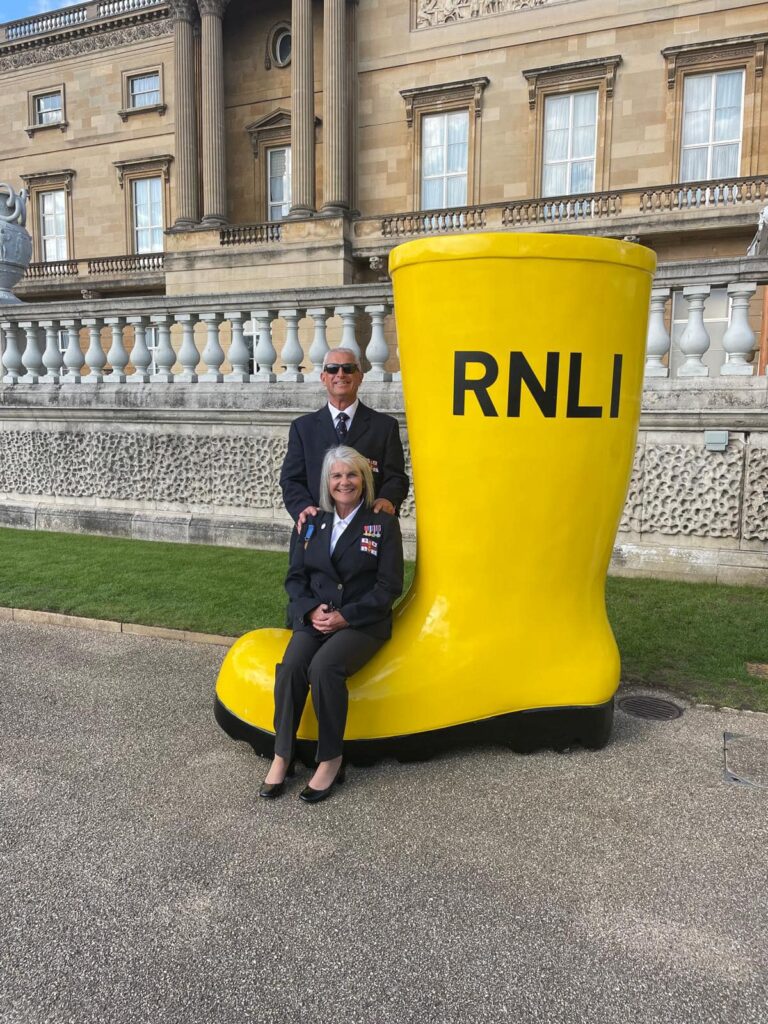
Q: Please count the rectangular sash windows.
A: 8